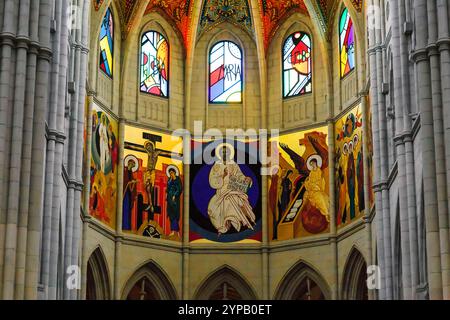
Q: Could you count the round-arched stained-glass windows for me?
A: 5